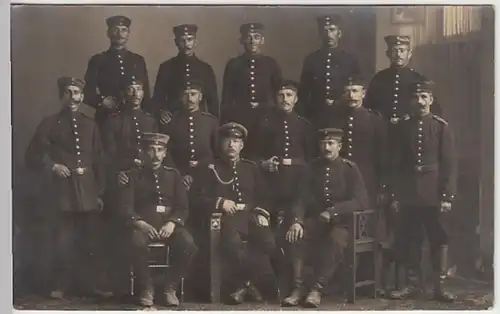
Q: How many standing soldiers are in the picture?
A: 11